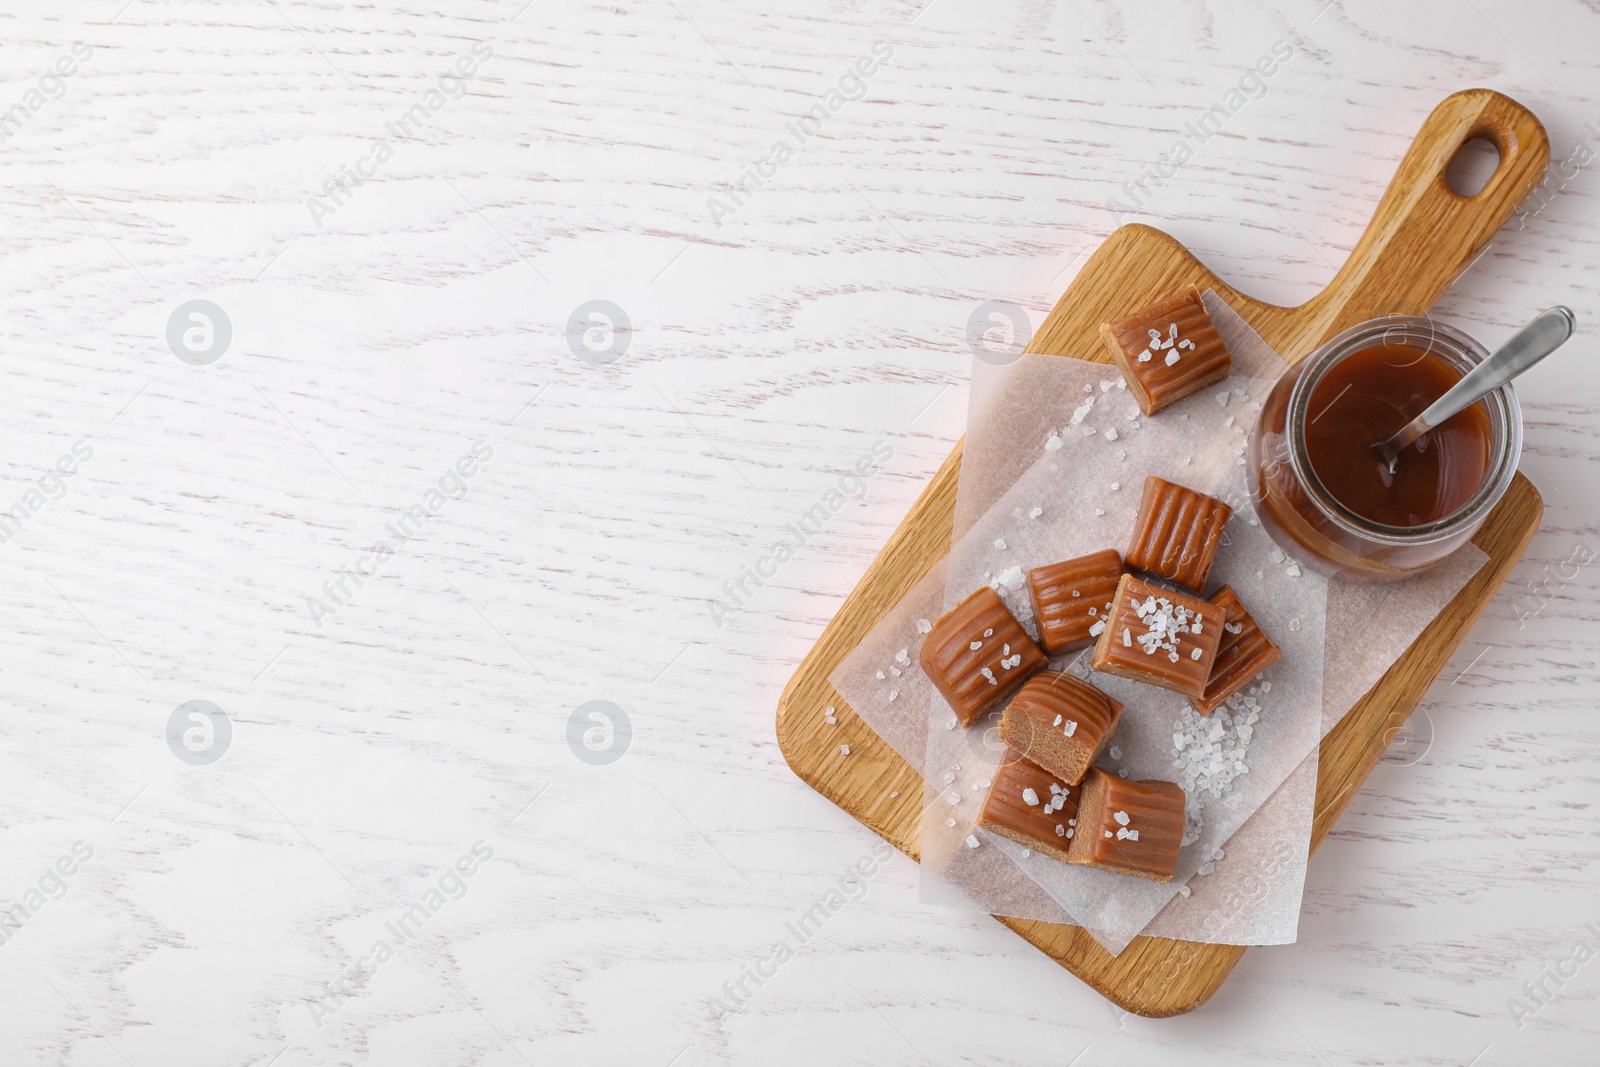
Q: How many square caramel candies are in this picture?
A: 9